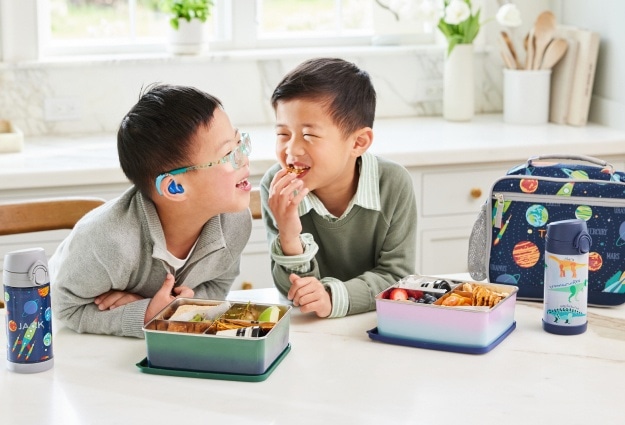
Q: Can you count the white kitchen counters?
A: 2